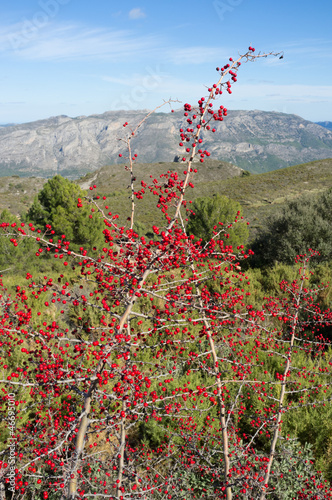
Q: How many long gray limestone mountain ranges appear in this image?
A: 1